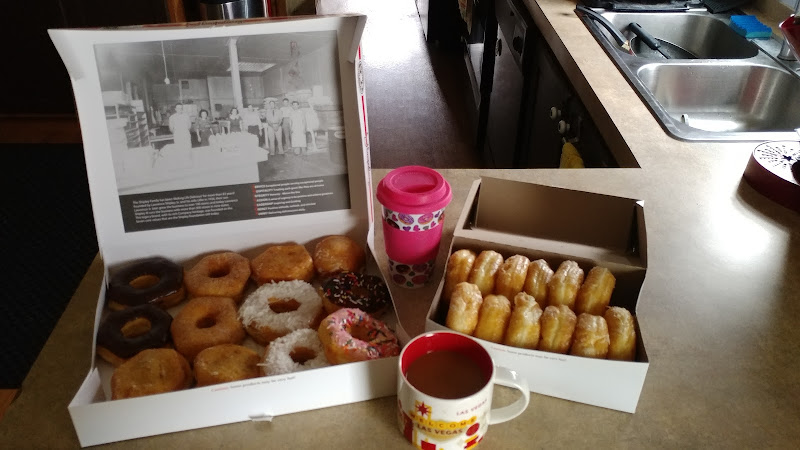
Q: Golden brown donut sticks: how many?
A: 12